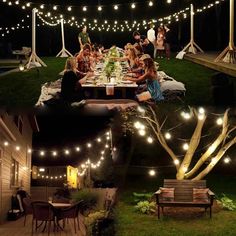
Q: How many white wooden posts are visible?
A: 4